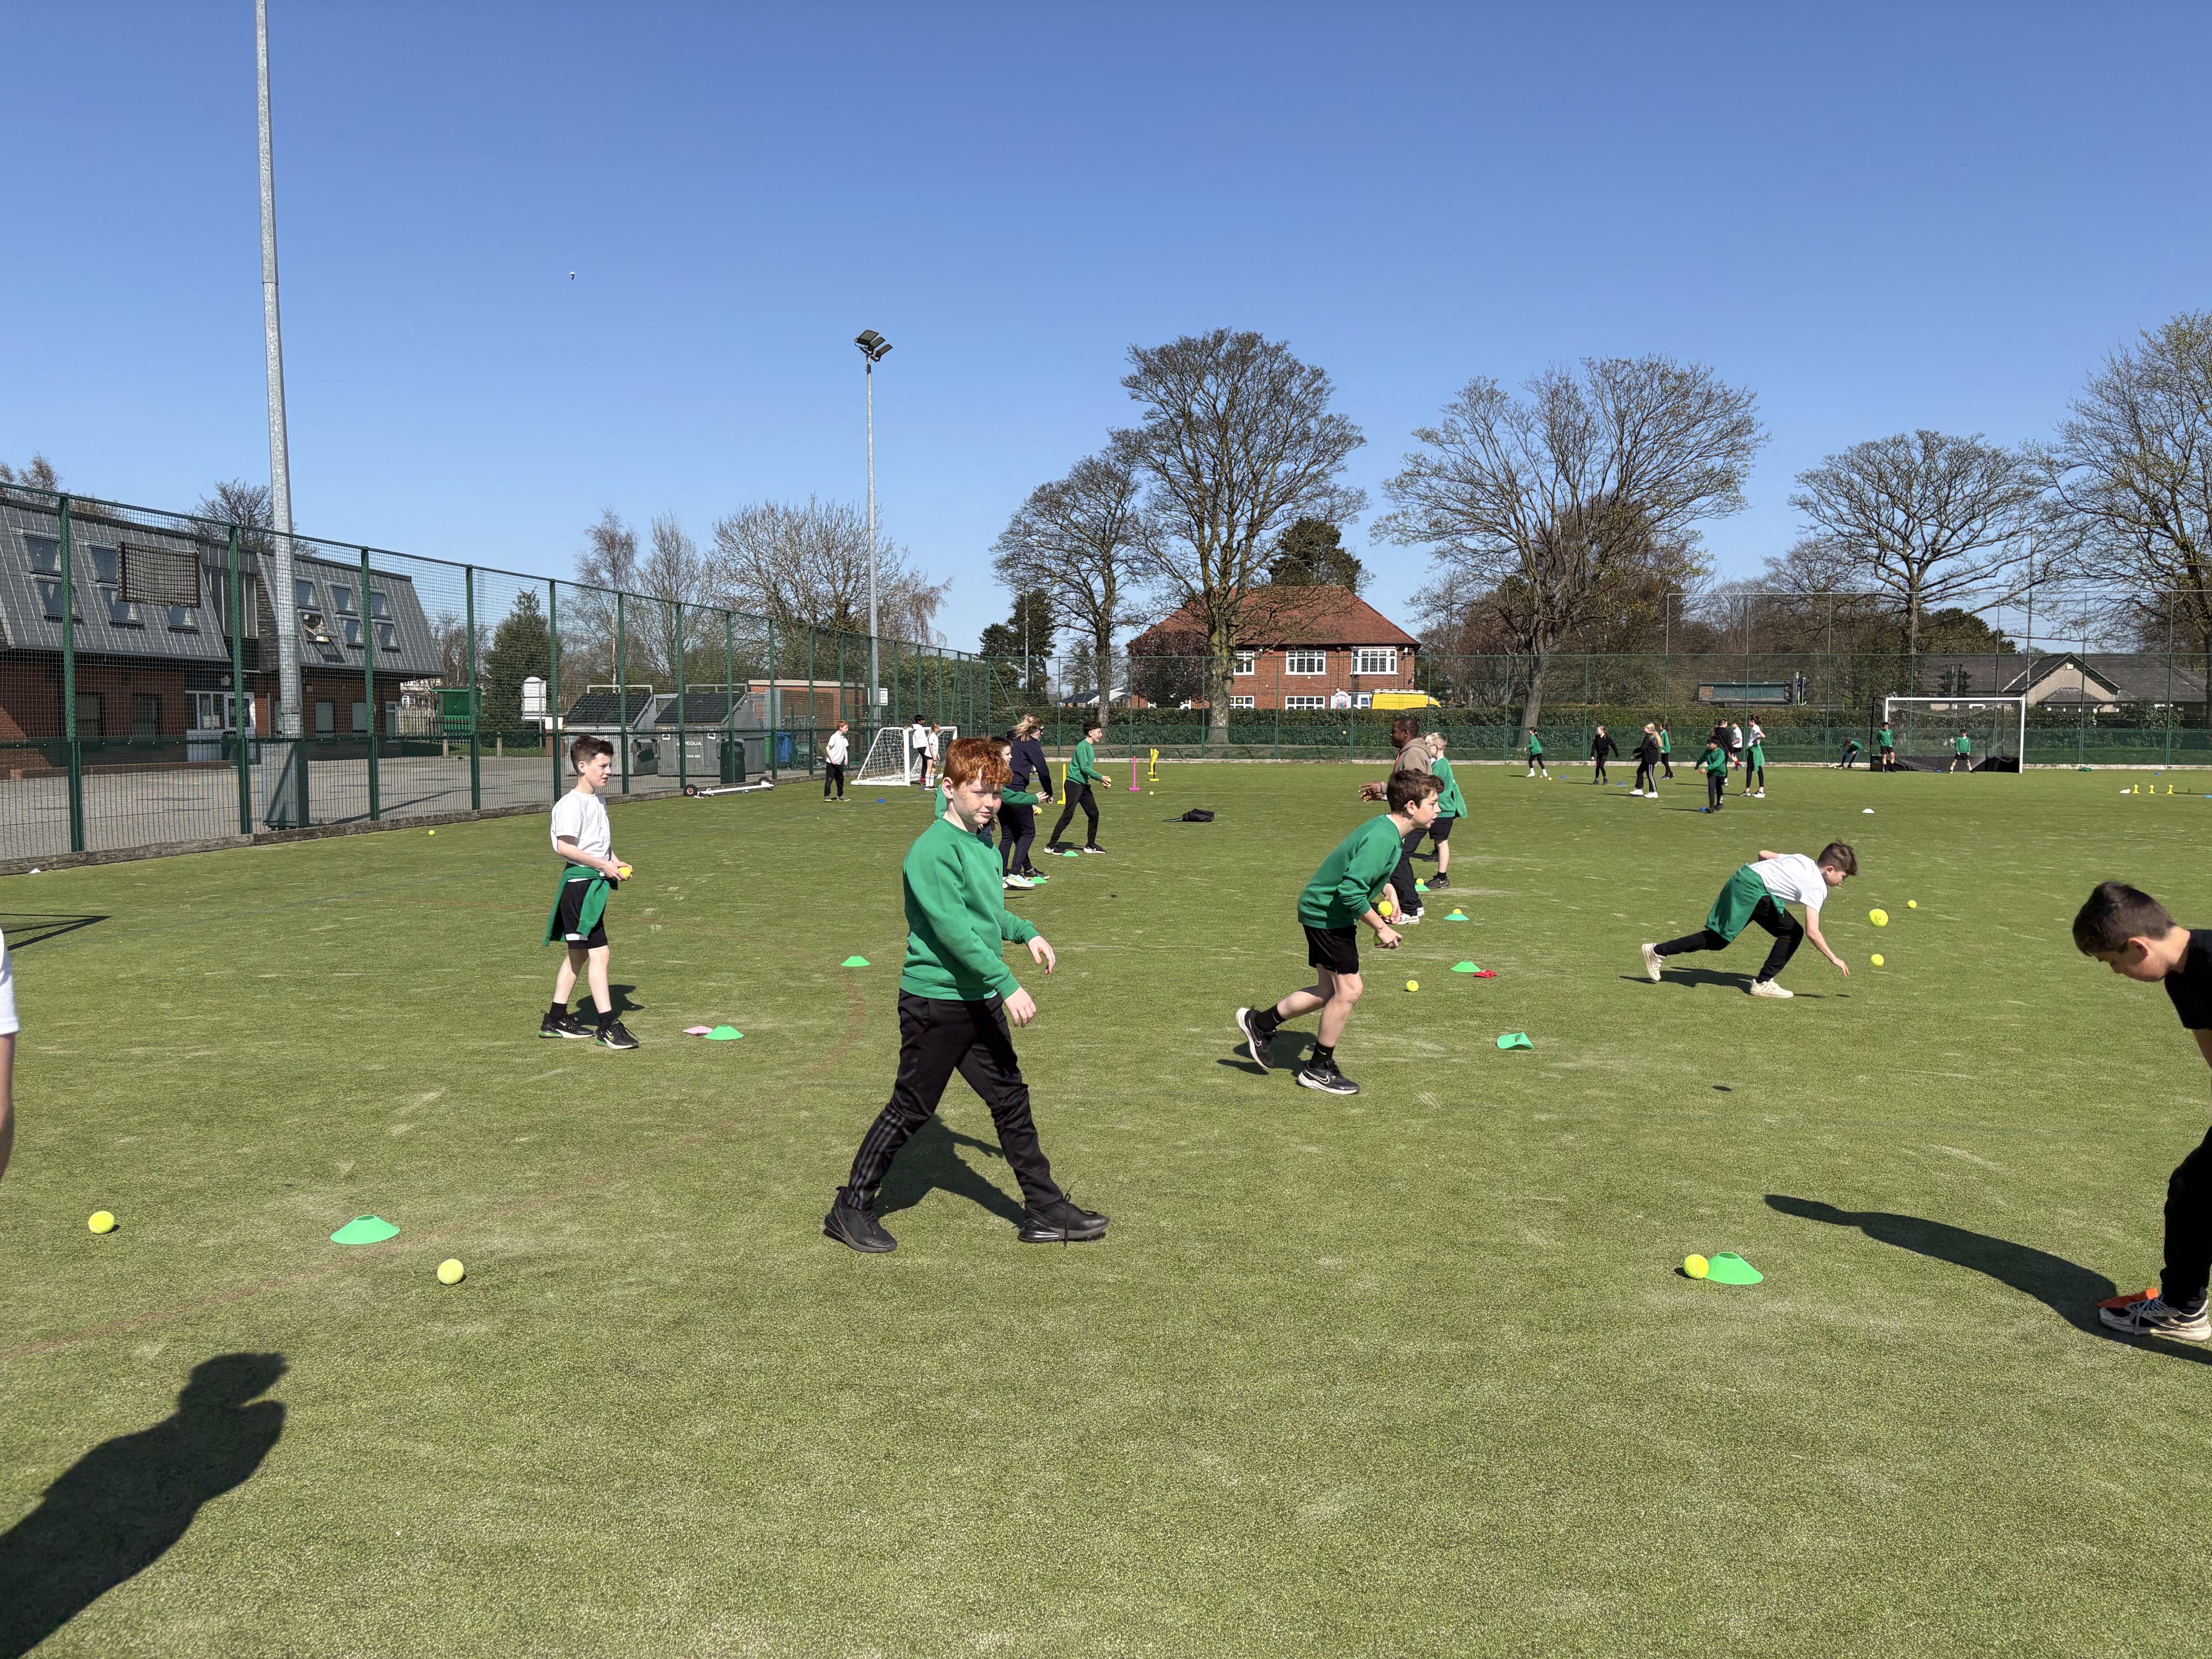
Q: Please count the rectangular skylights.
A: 11